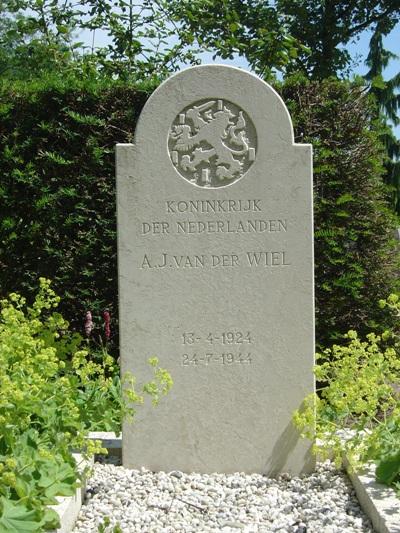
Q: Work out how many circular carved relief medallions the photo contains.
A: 1